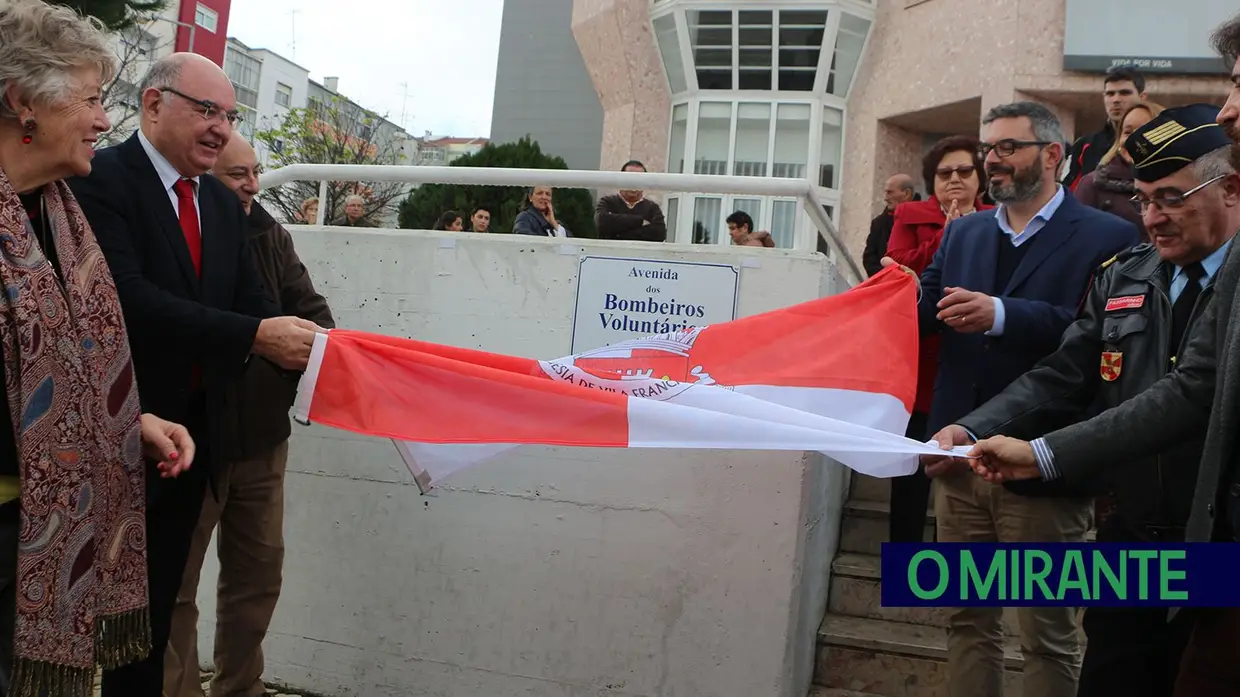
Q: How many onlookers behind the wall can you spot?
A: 7